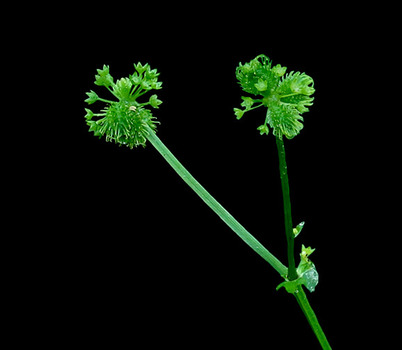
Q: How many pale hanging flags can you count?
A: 0